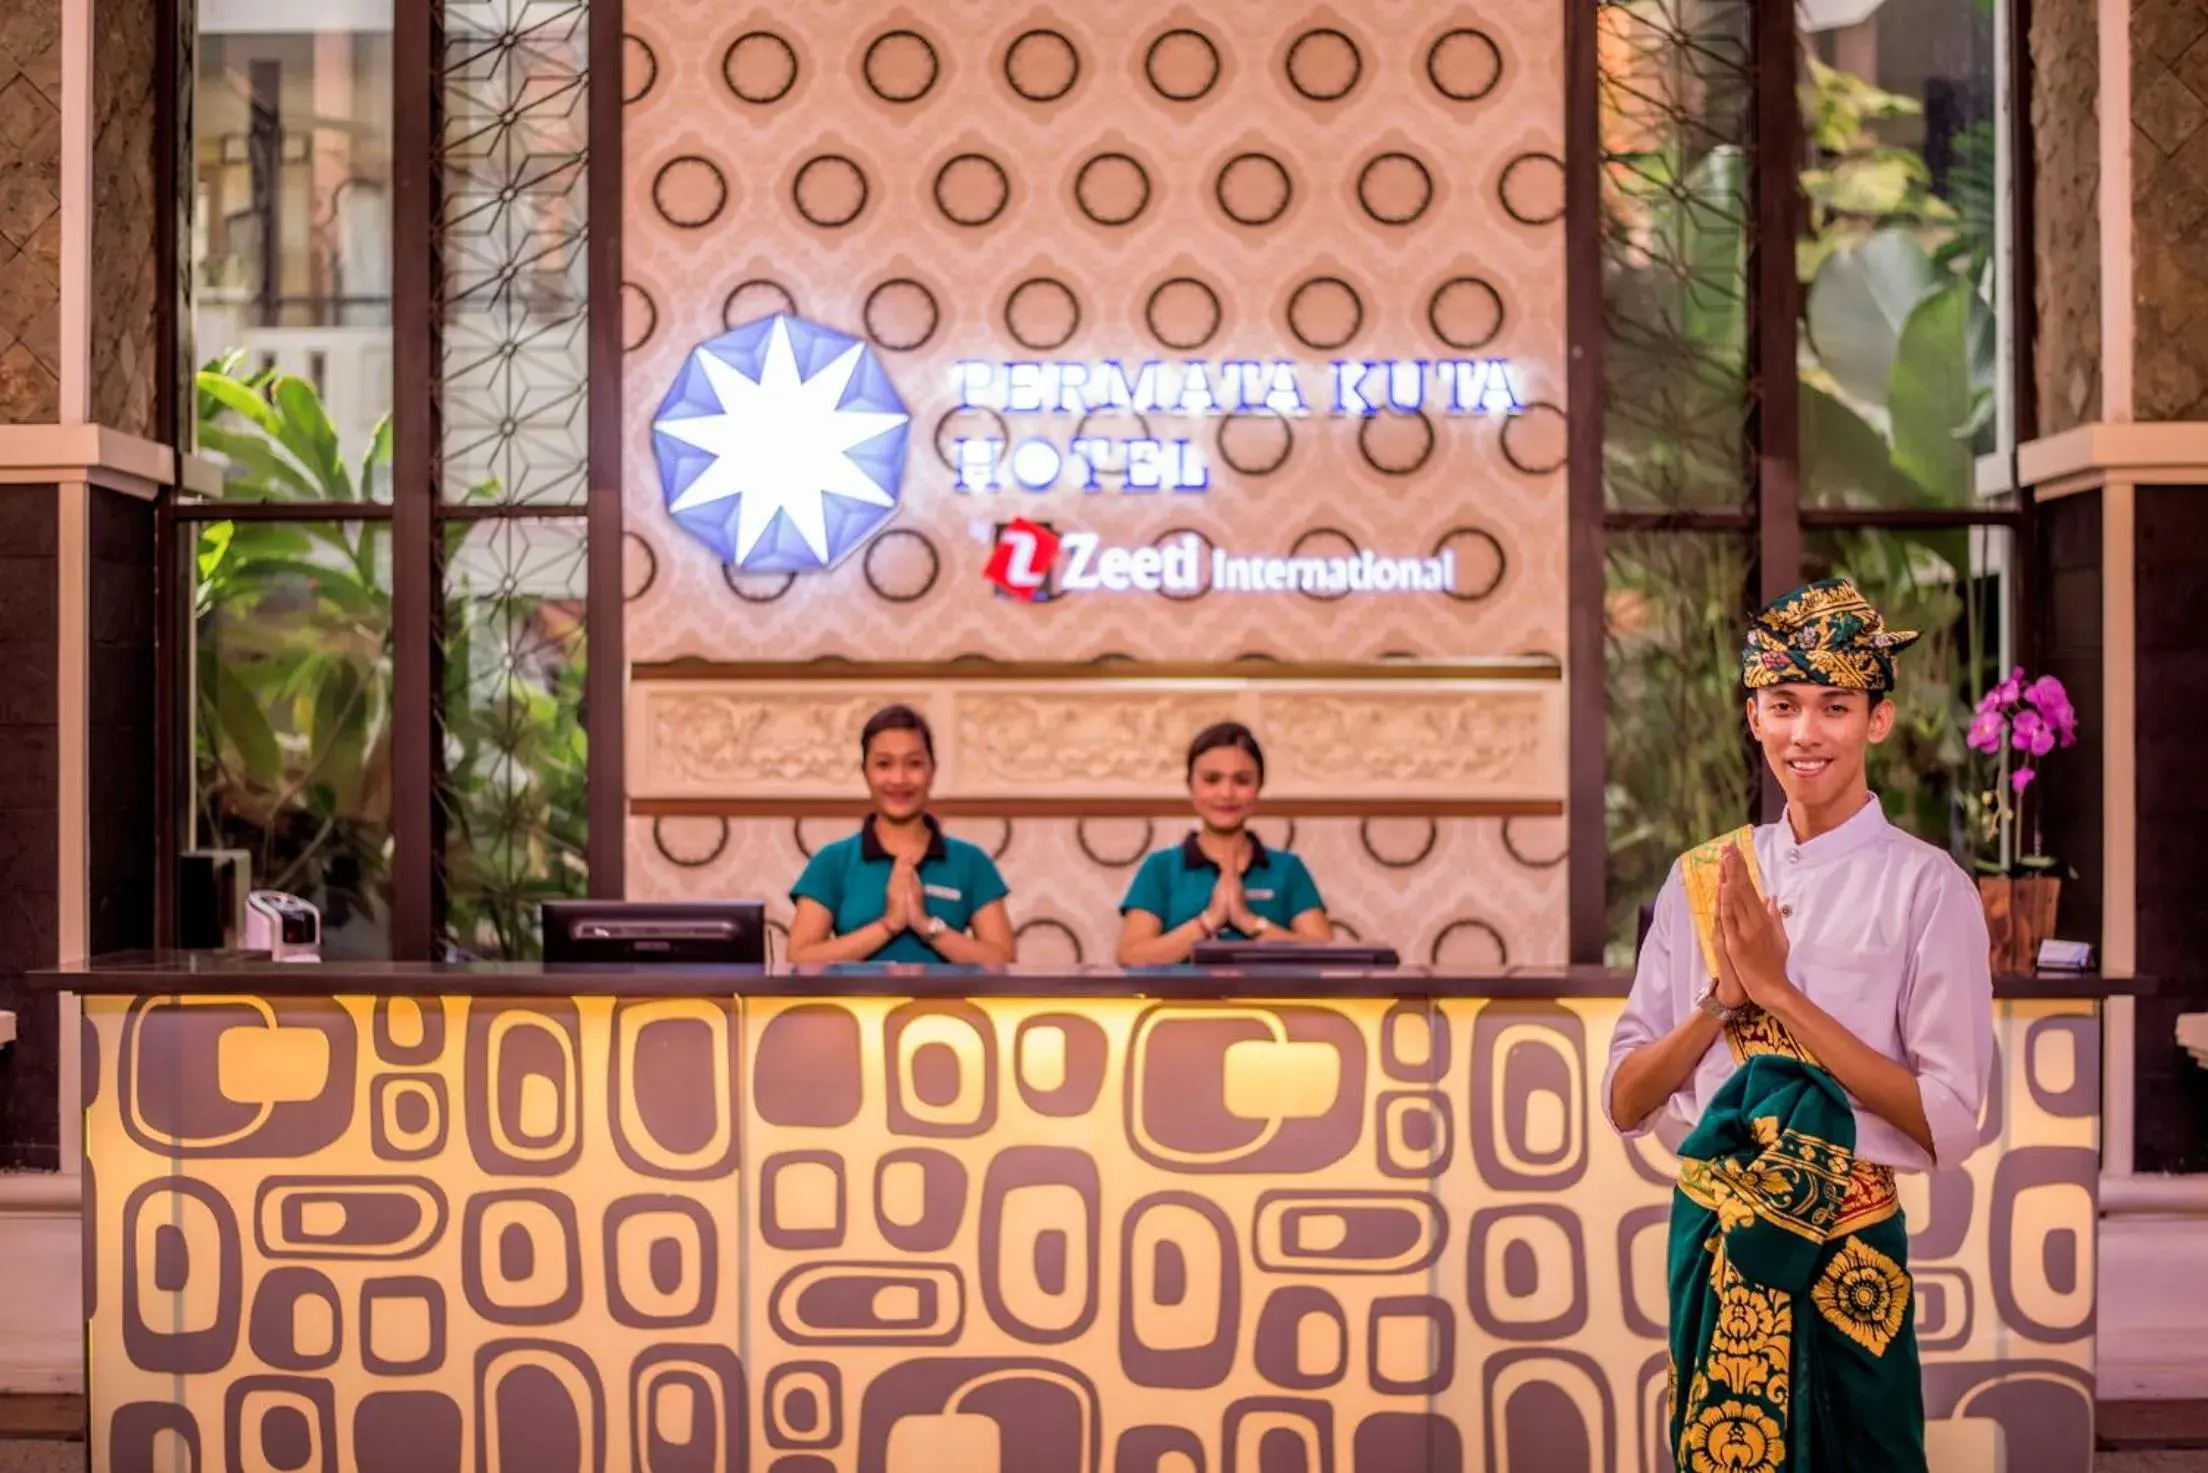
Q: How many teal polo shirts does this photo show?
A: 2